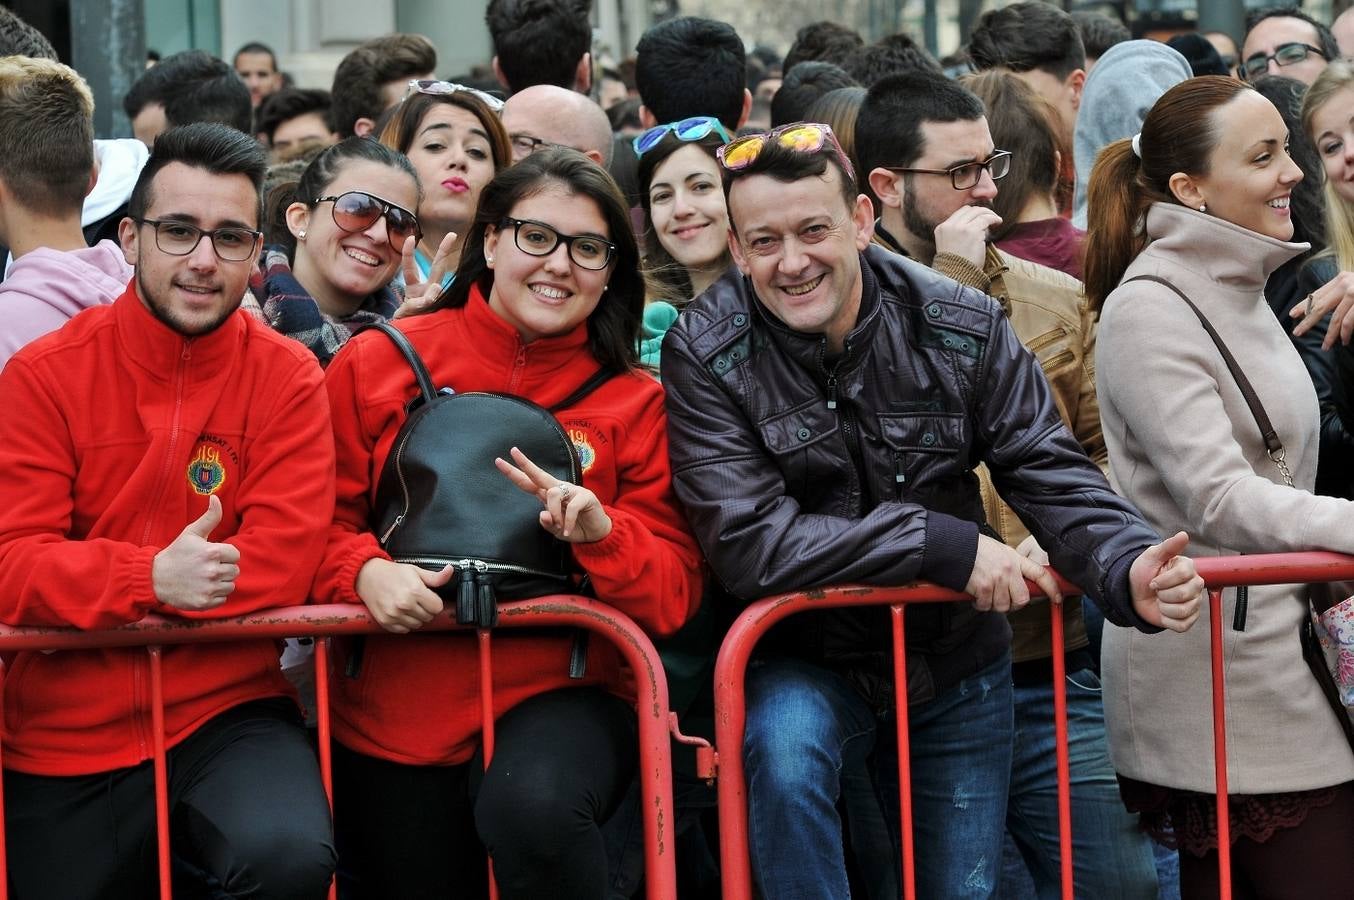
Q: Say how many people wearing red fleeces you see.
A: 2